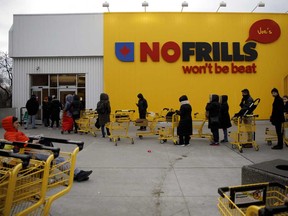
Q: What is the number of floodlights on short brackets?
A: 5